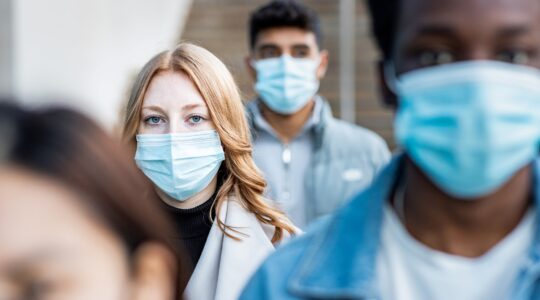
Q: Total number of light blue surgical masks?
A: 3